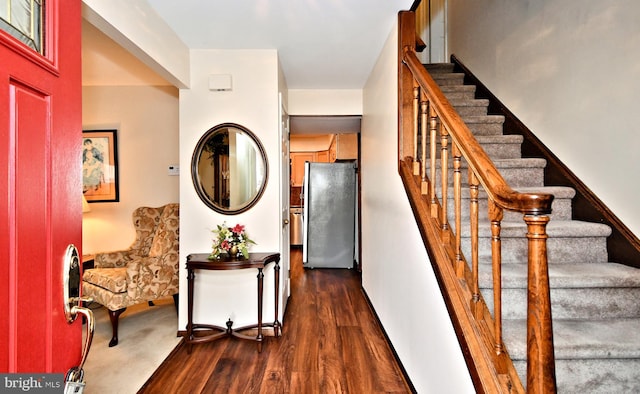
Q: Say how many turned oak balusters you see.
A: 7